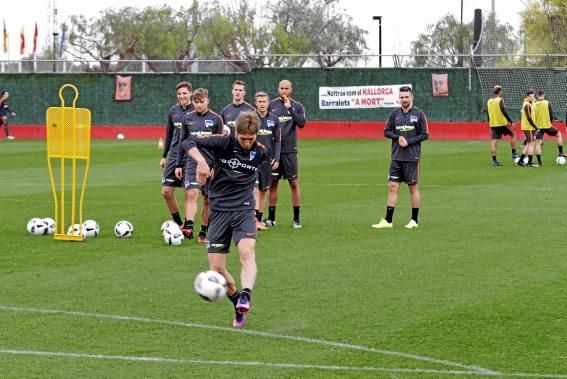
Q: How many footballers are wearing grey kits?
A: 7